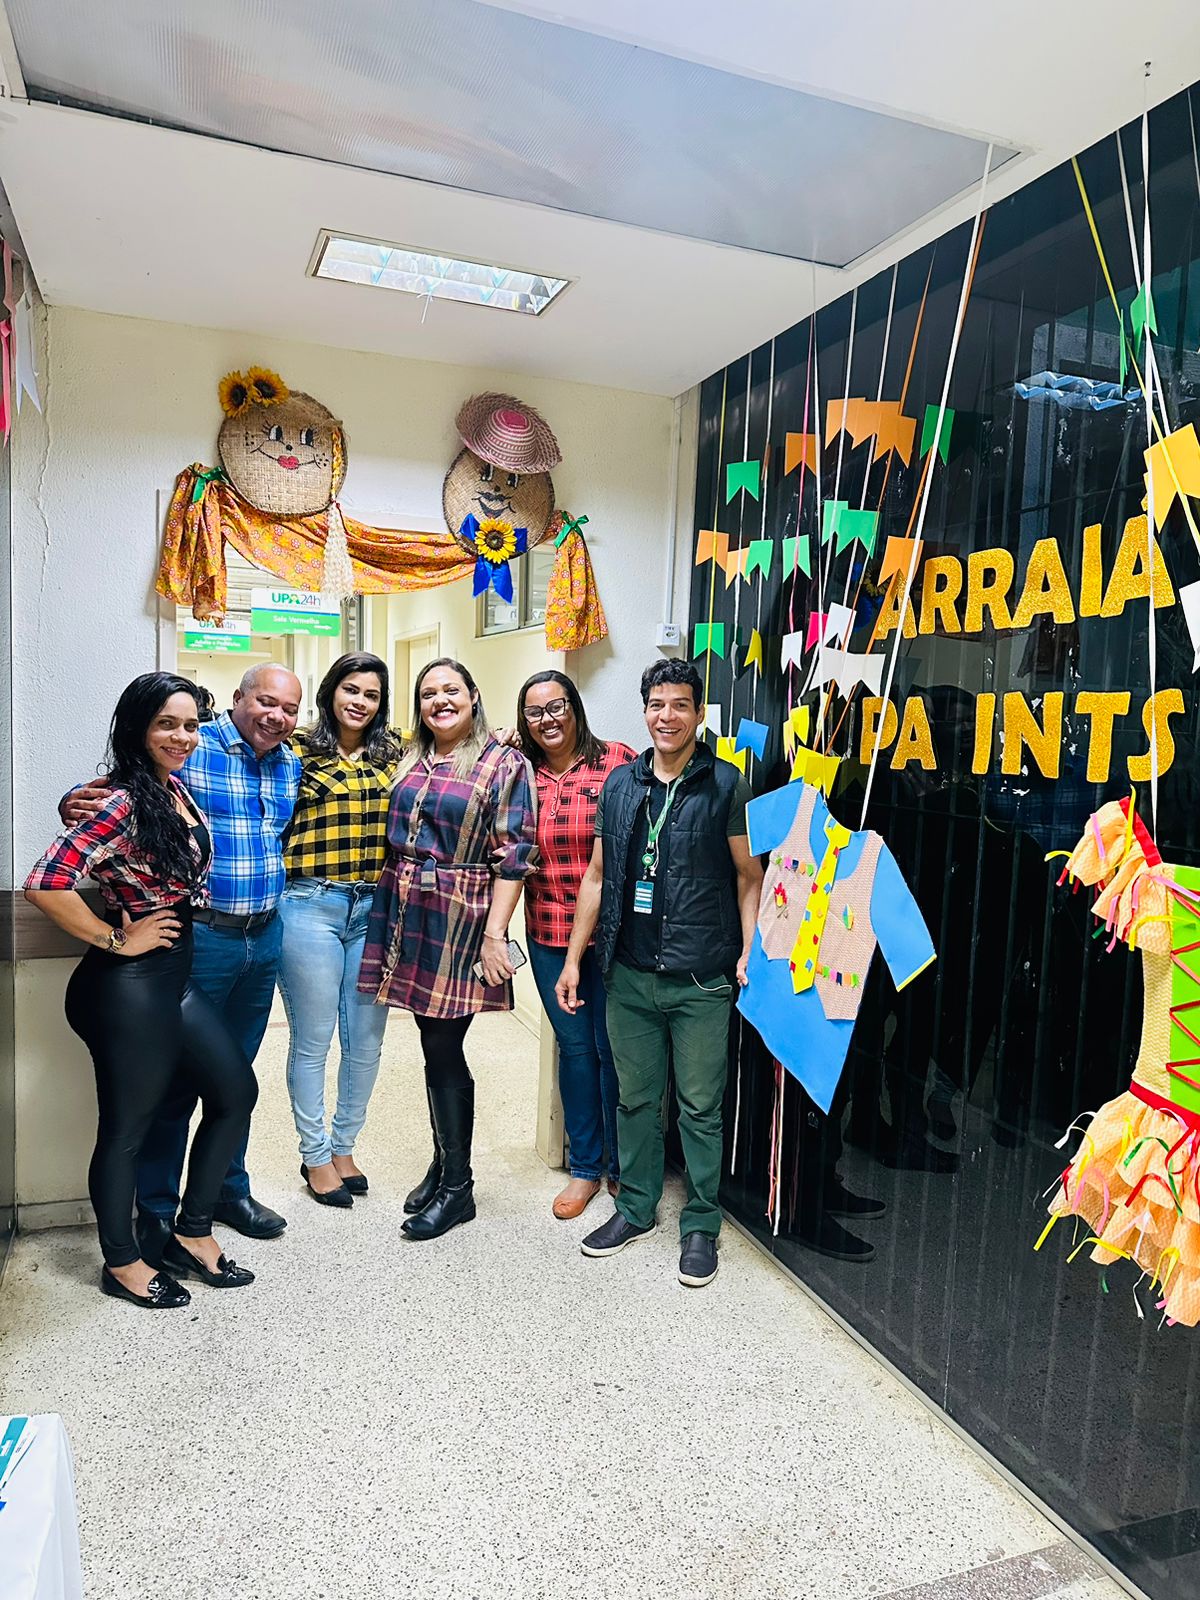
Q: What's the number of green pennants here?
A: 9